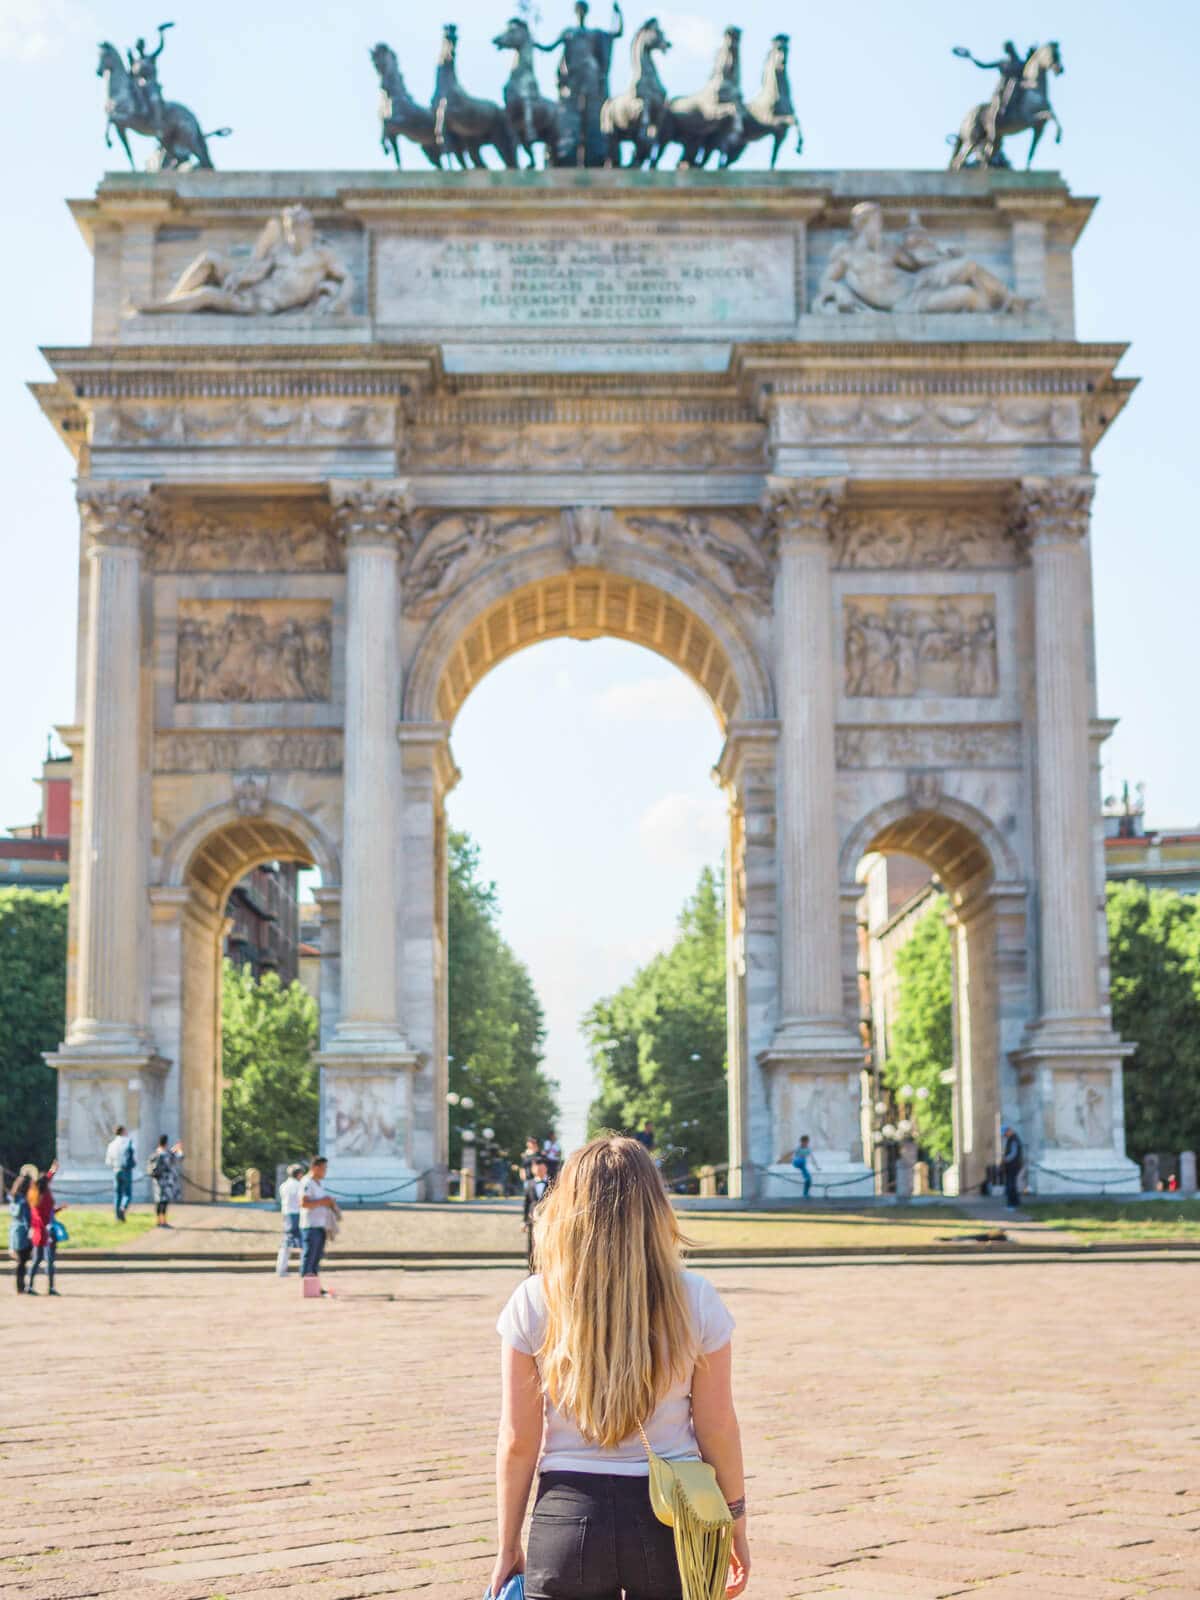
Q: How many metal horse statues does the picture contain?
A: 8